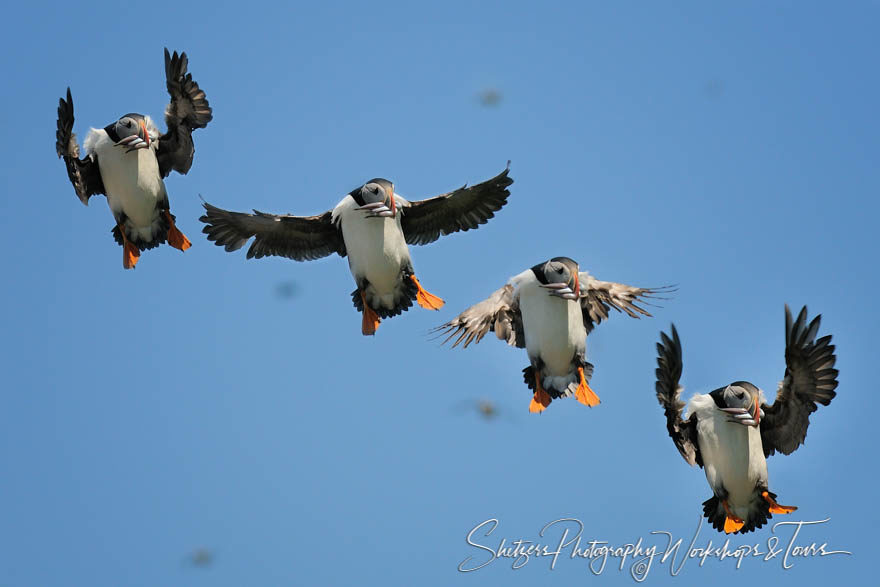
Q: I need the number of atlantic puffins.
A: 4